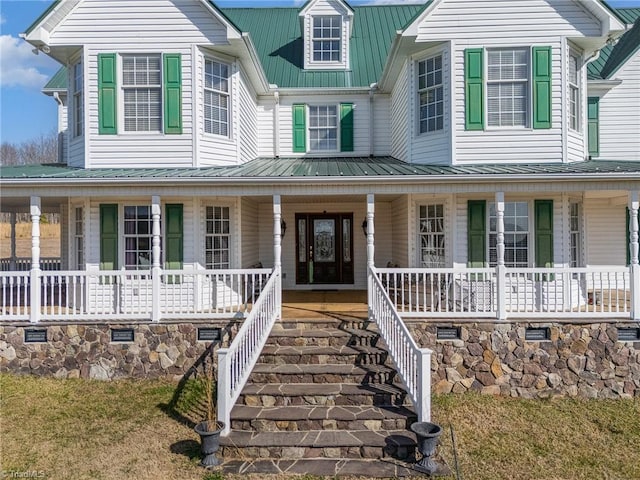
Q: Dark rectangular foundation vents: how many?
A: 6